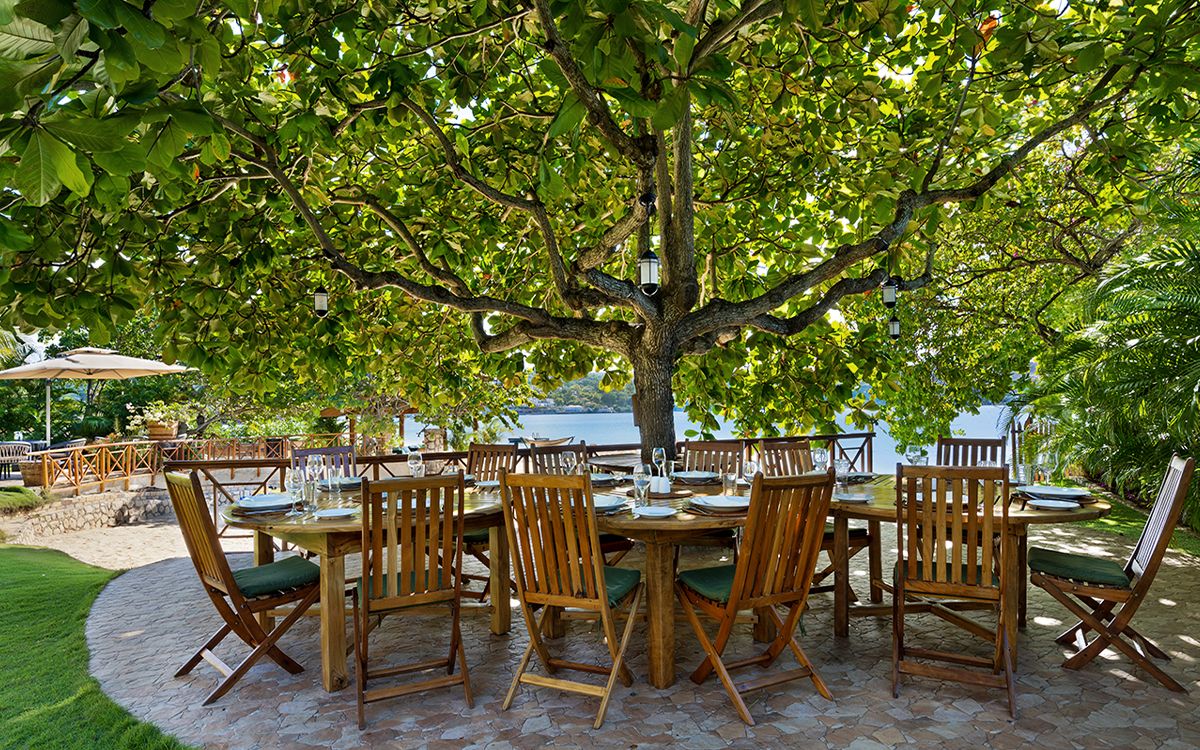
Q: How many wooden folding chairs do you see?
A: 12